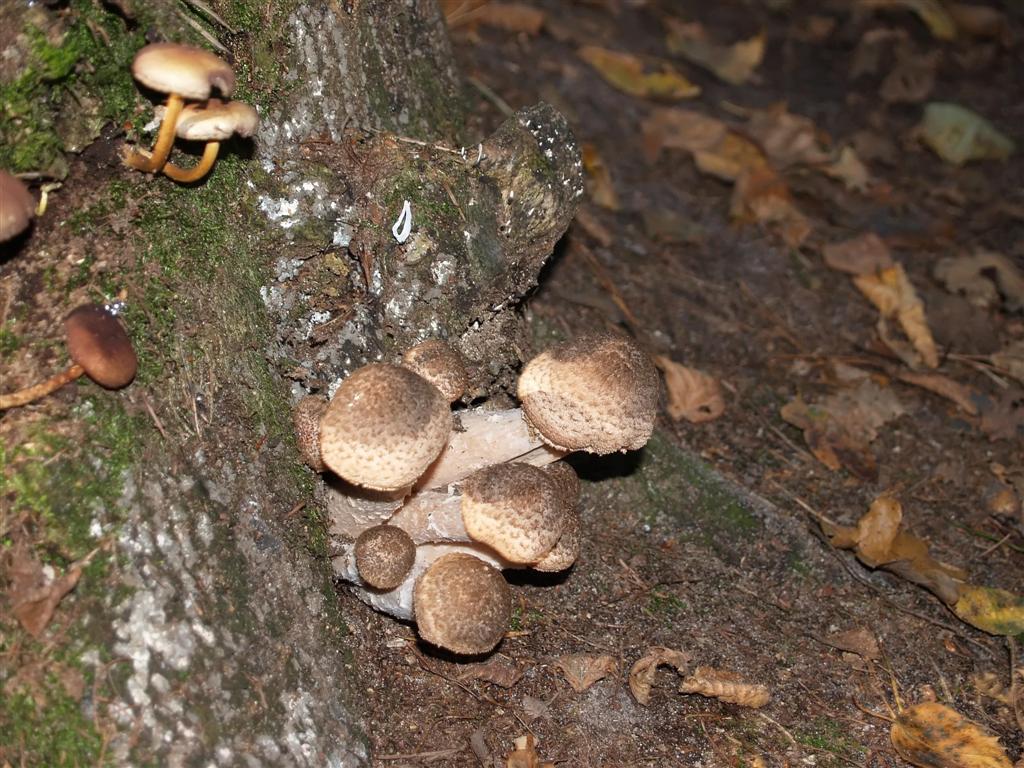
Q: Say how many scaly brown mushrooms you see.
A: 8